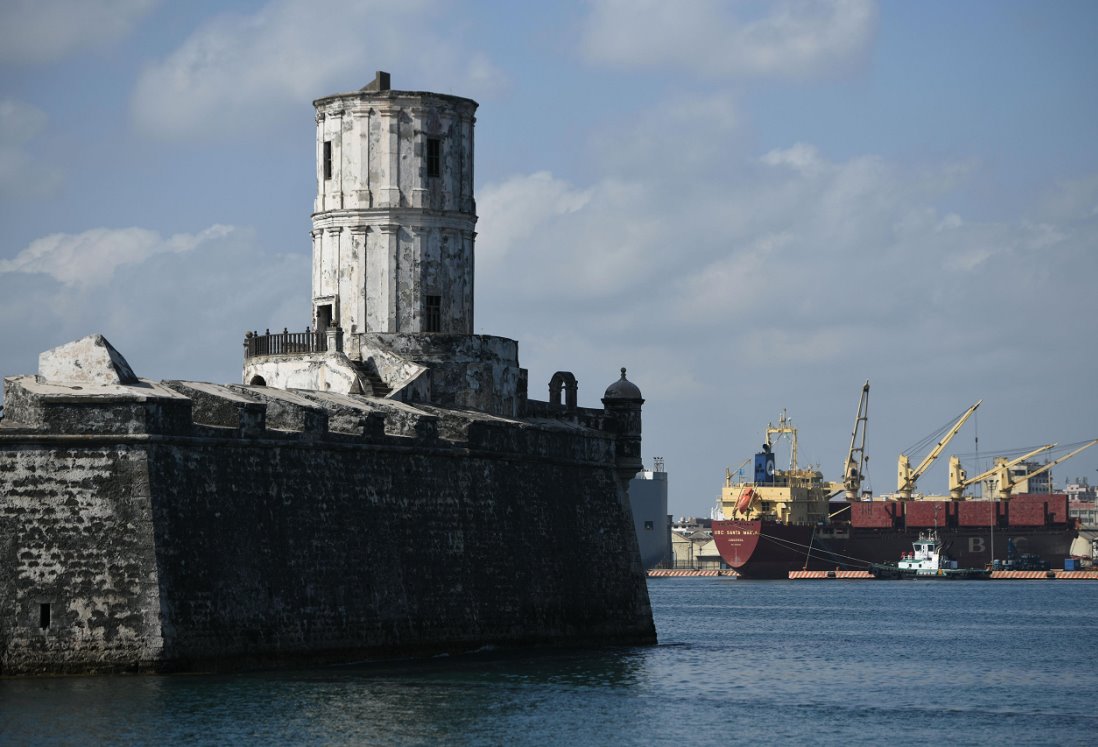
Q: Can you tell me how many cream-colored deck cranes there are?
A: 4